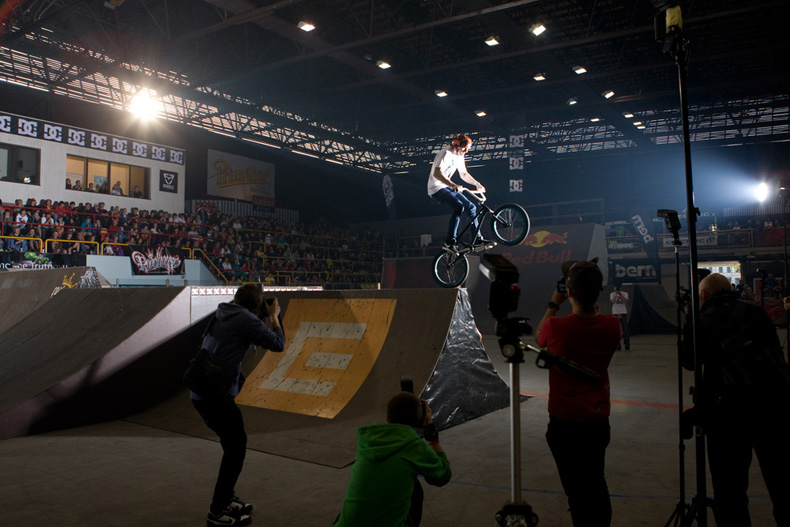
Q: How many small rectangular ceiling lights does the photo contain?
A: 14